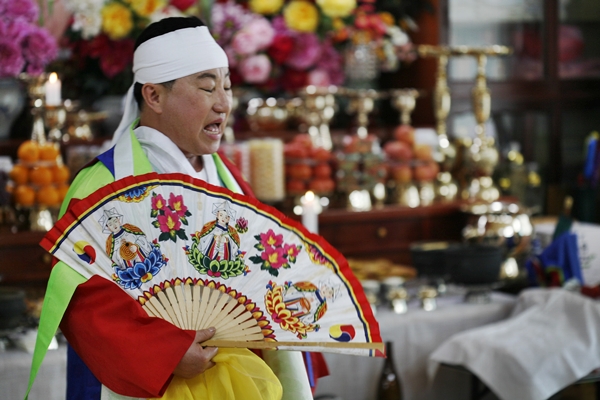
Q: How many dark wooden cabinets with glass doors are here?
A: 1